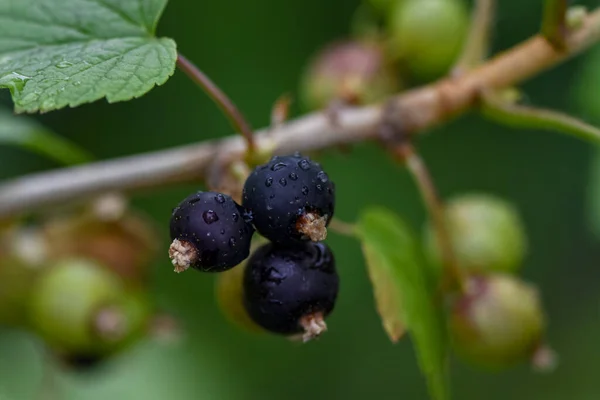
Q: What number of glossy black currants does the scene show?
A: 3